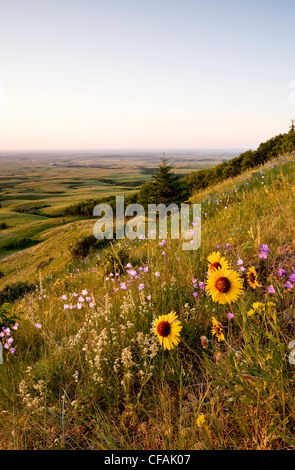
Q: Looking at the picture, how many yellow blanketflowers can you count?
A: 5